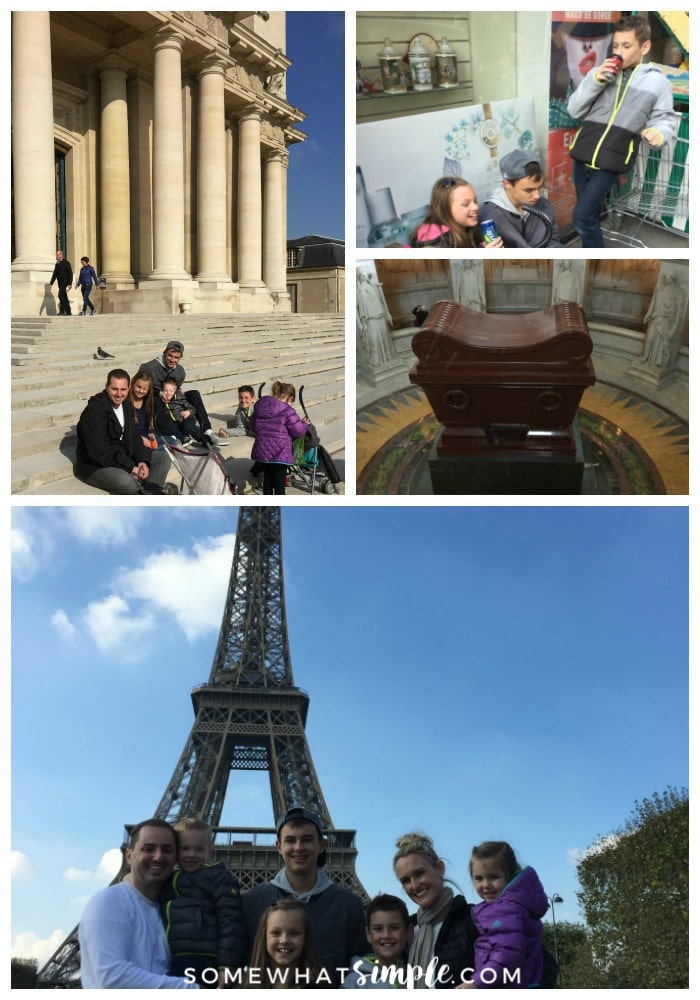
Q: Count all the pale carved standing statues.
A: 4